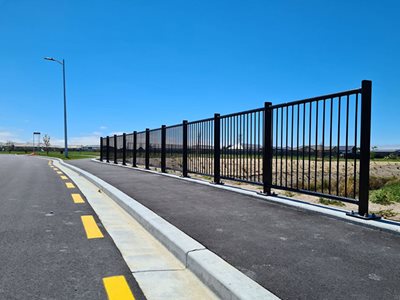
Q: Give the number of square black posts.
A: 11